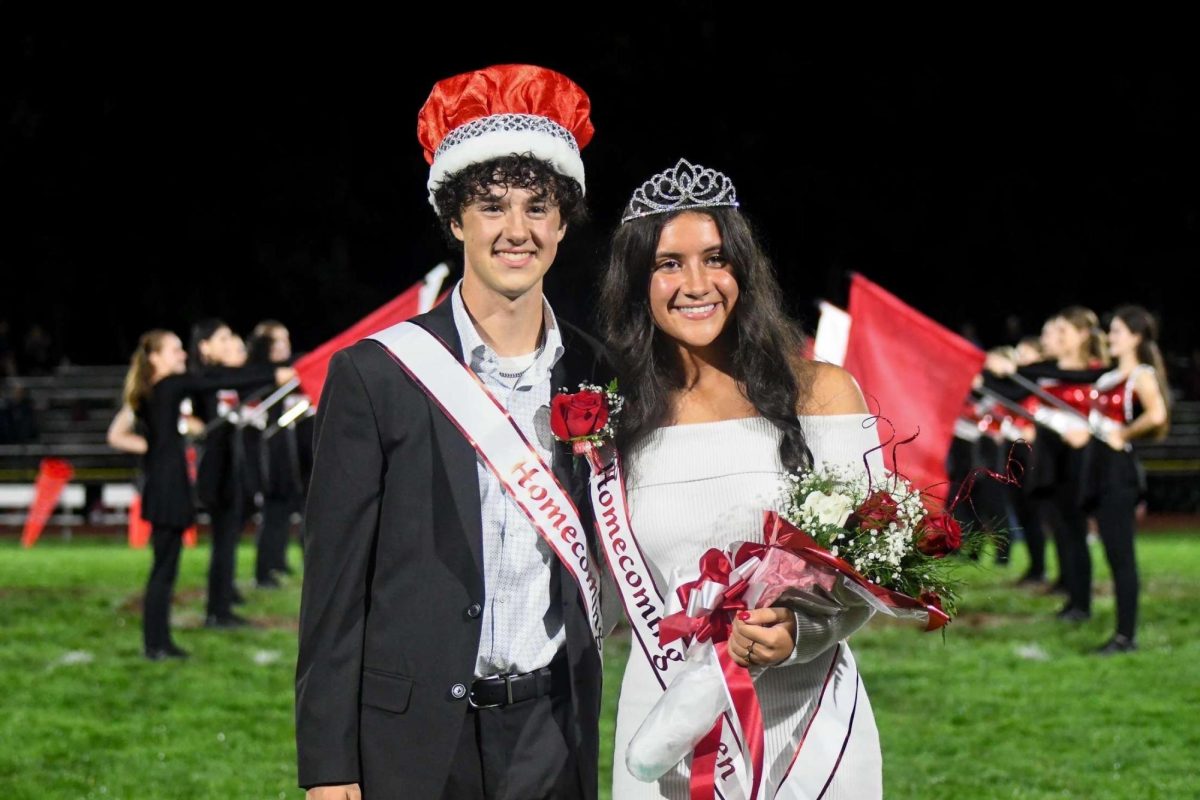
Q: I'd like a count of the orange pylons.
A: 3